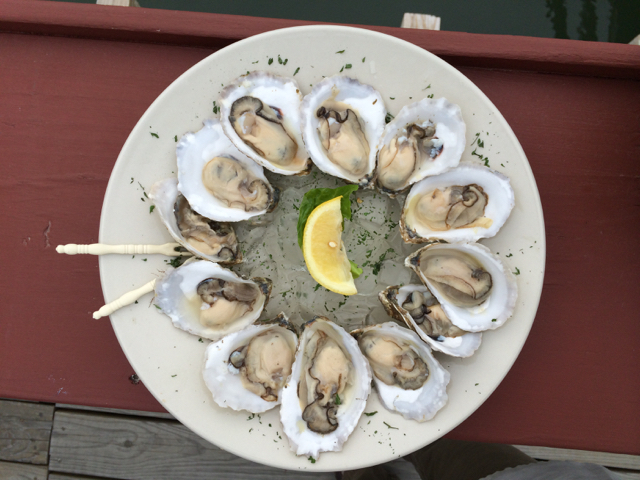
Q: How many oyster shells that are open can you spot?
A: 12